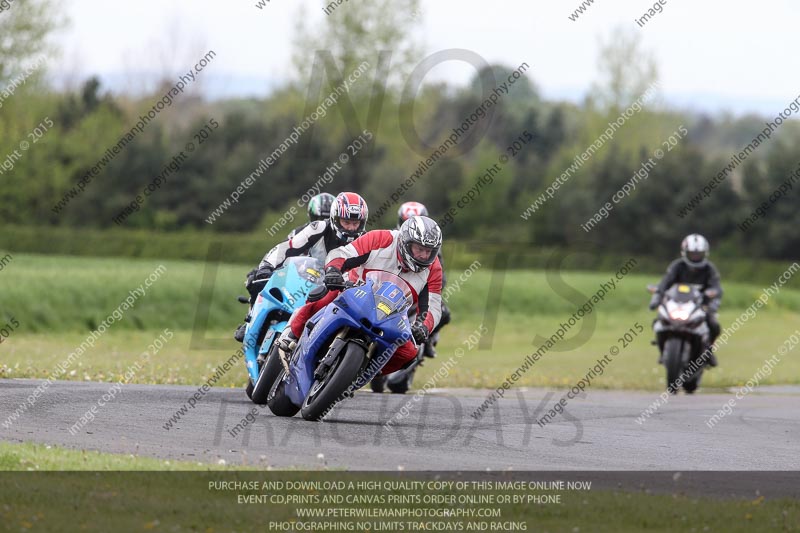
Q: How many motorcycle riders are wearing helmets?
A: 5